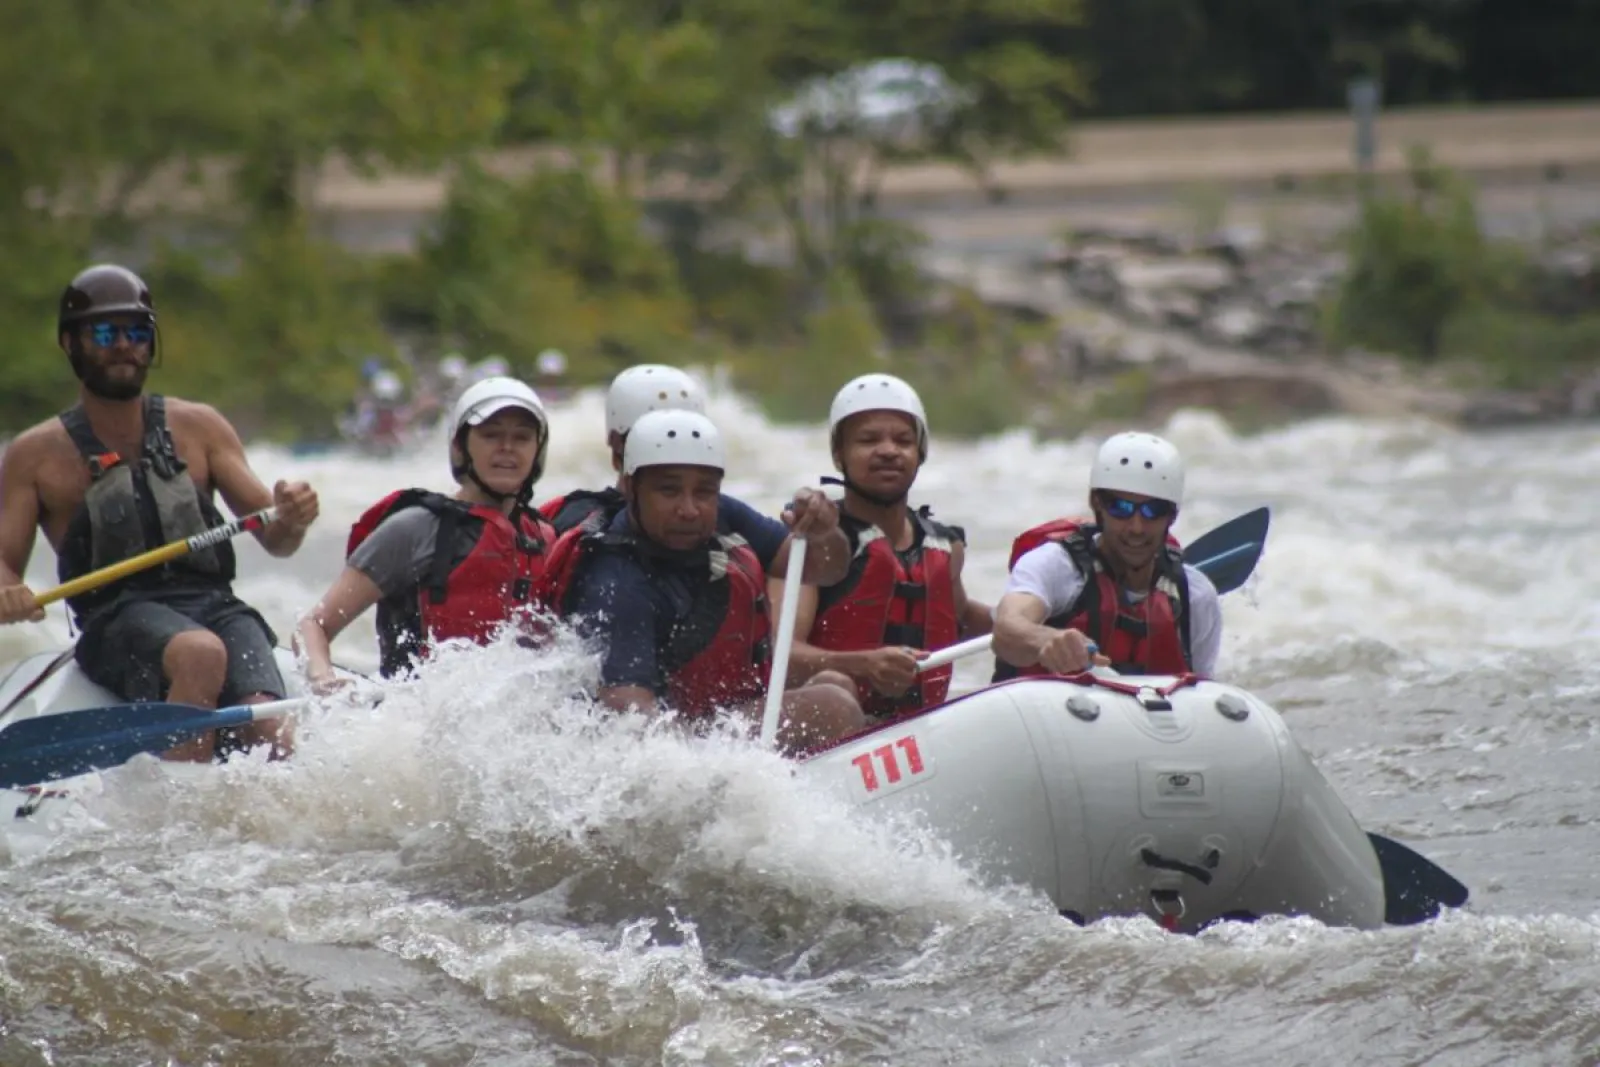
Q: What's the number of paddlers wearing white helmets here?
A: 5